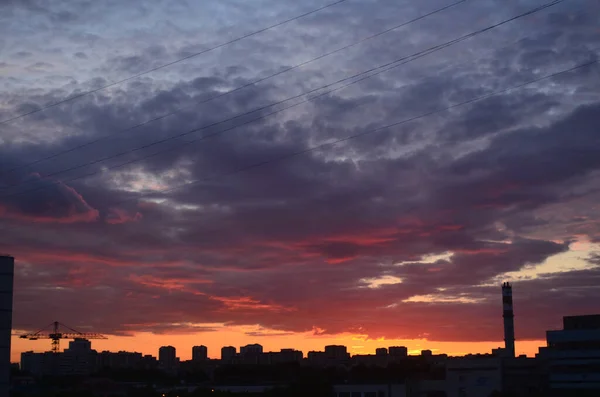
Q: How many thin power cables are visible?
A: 5